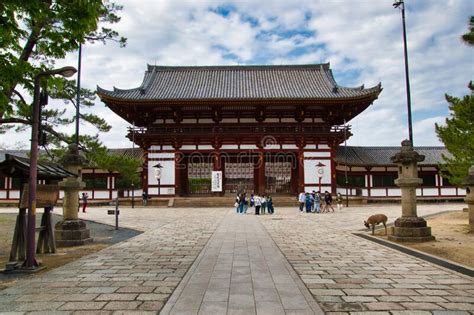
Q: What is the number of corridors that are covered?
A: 2